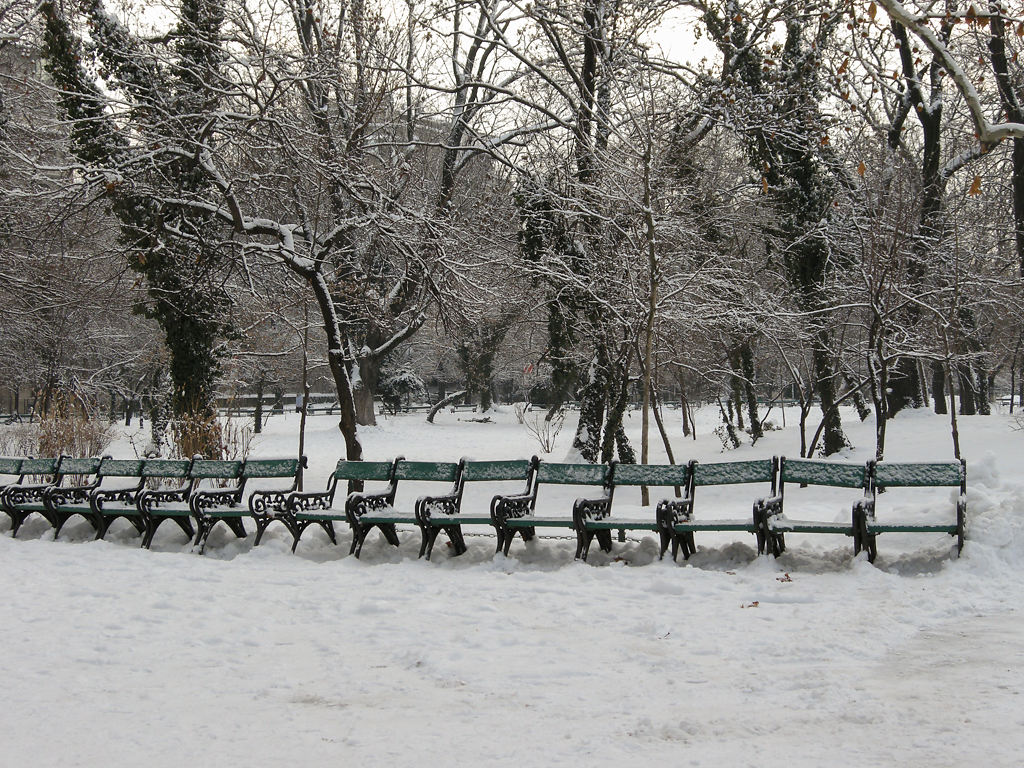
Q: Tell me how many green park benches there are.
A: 15